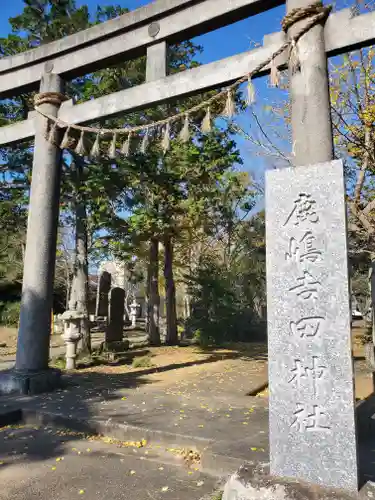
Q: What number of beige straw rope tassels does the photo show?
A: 14